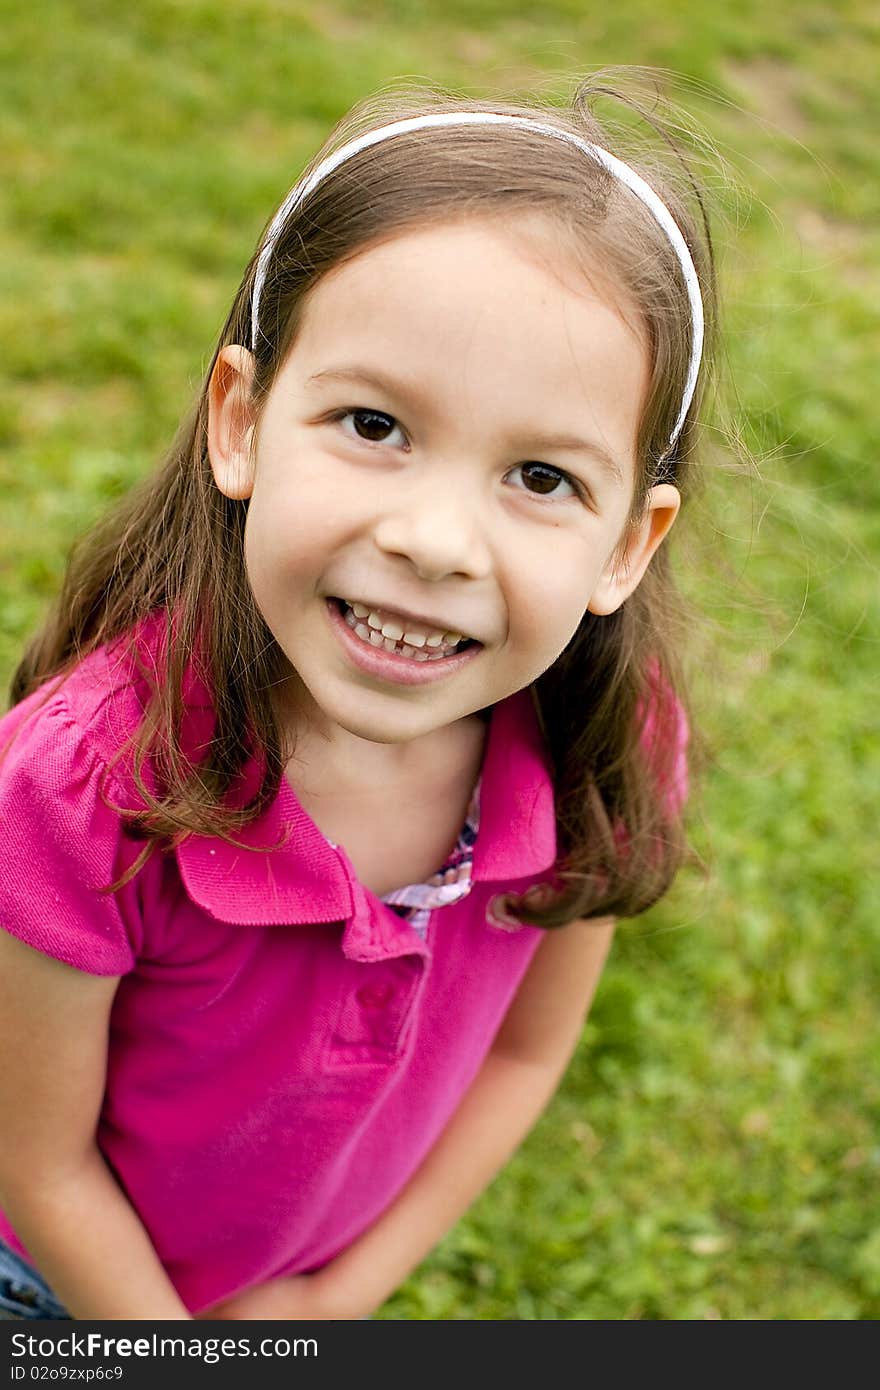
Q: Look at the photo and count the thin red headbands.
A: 0